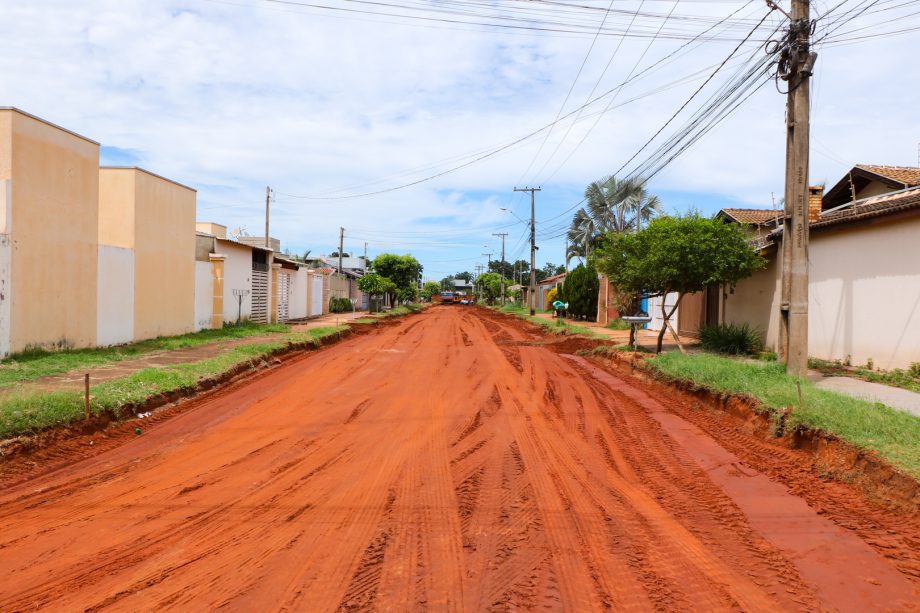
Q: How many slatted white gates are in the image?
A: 2